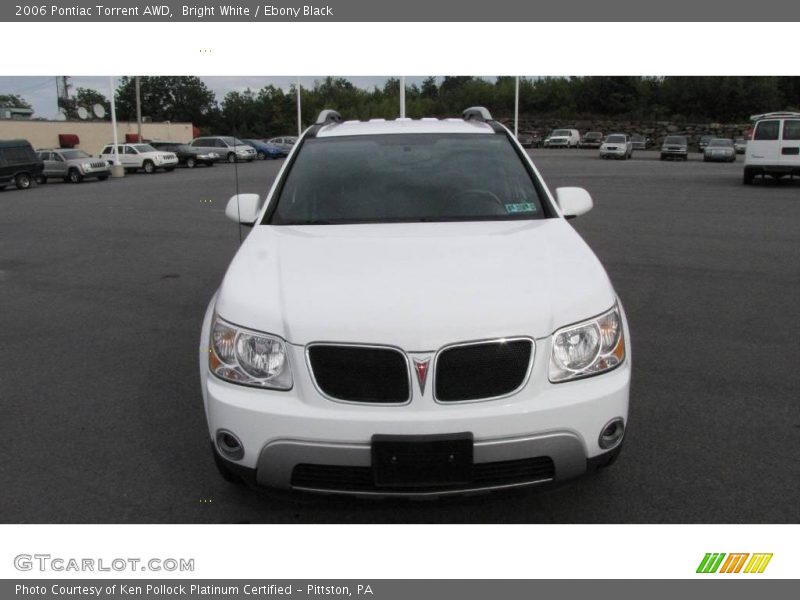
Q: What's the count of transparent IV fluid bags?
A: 0